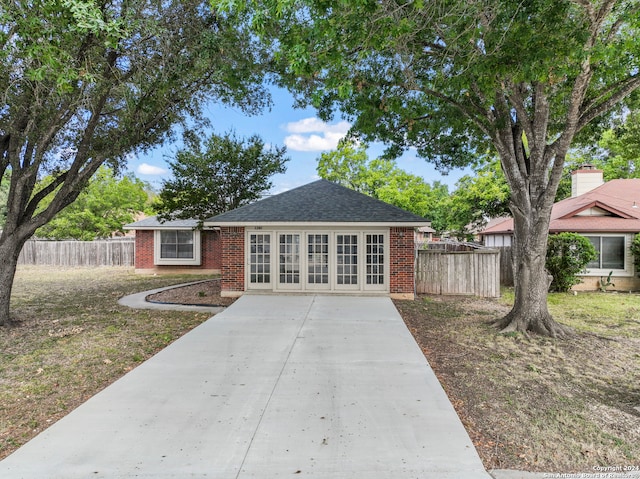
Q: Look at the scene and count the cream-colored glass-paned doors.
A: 5